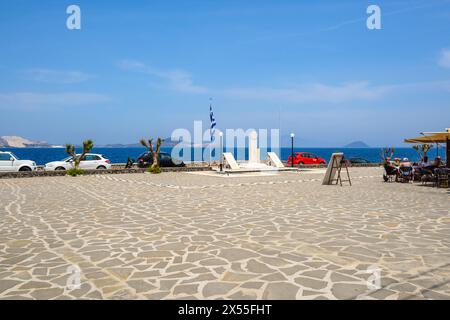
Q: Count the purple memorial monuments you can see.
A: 0